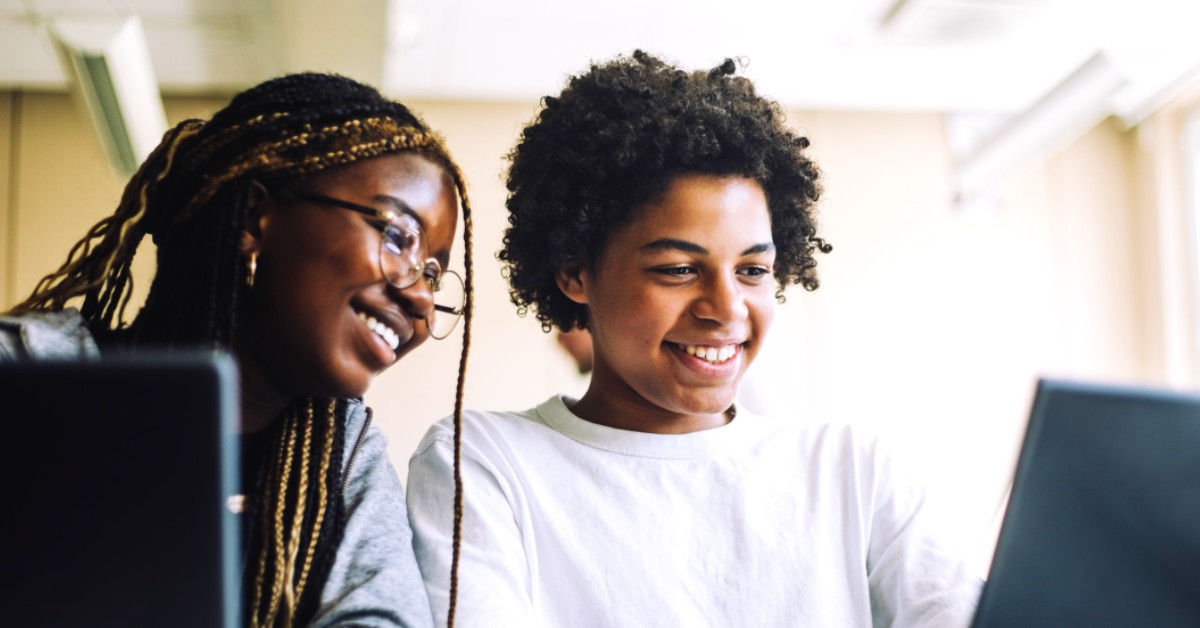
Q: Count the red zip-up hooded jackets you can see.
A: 0